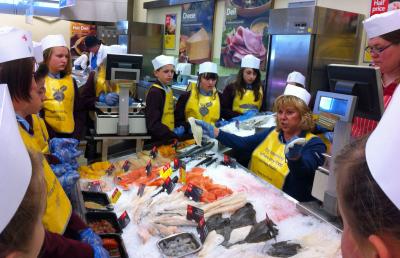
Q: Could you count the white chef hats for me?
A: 11